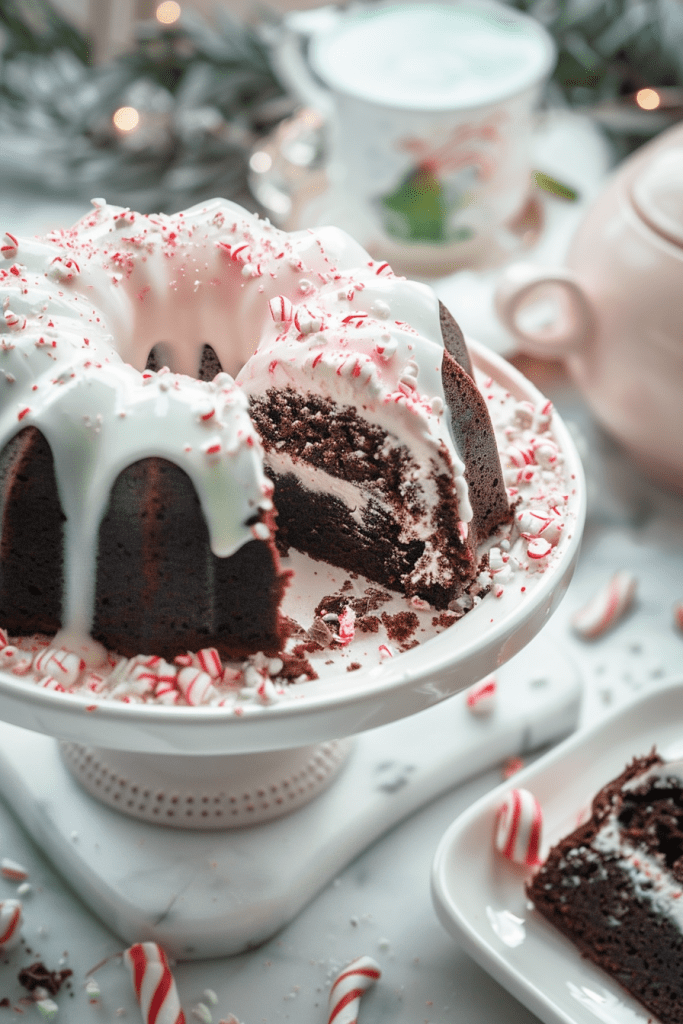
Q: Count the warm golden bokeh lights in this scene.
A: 3